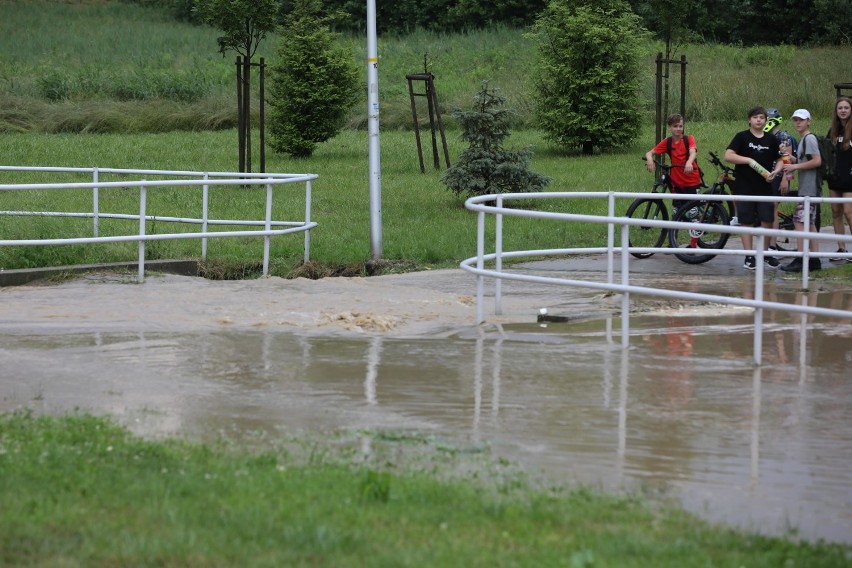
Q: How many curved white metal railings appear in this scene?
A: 2